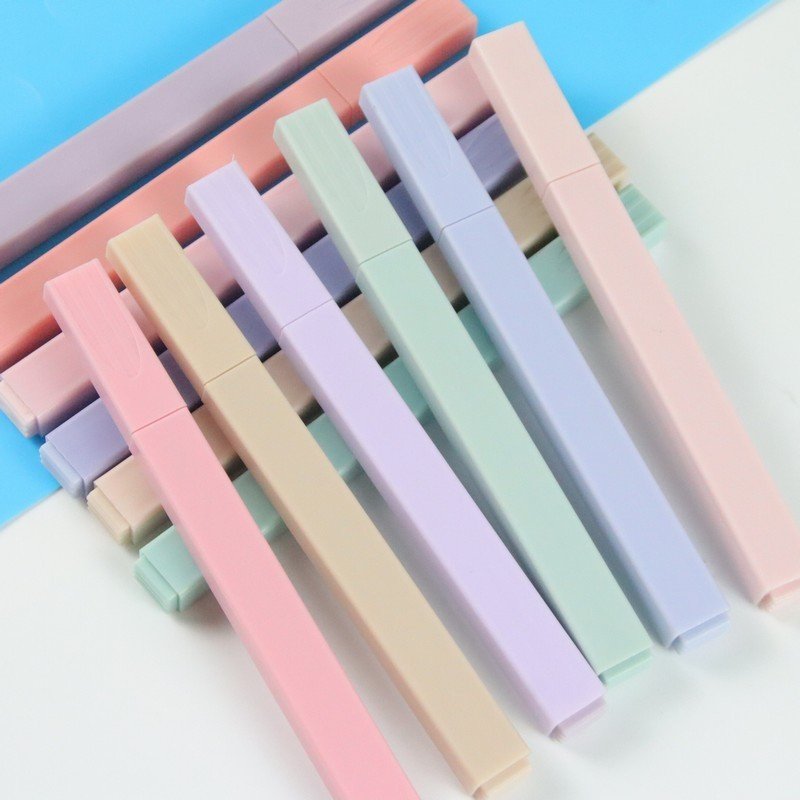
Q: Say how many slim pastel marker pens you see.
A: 12